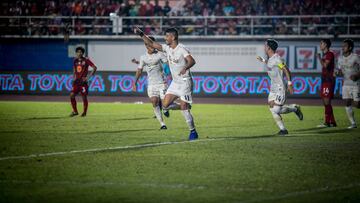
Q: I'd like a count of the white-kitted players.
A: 4